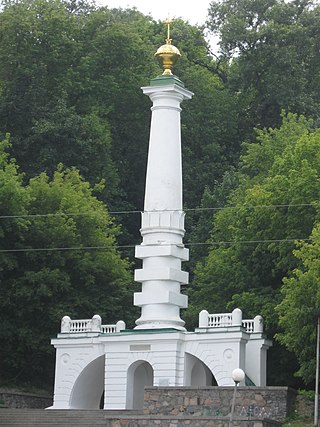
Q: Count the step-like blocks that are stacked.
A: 3